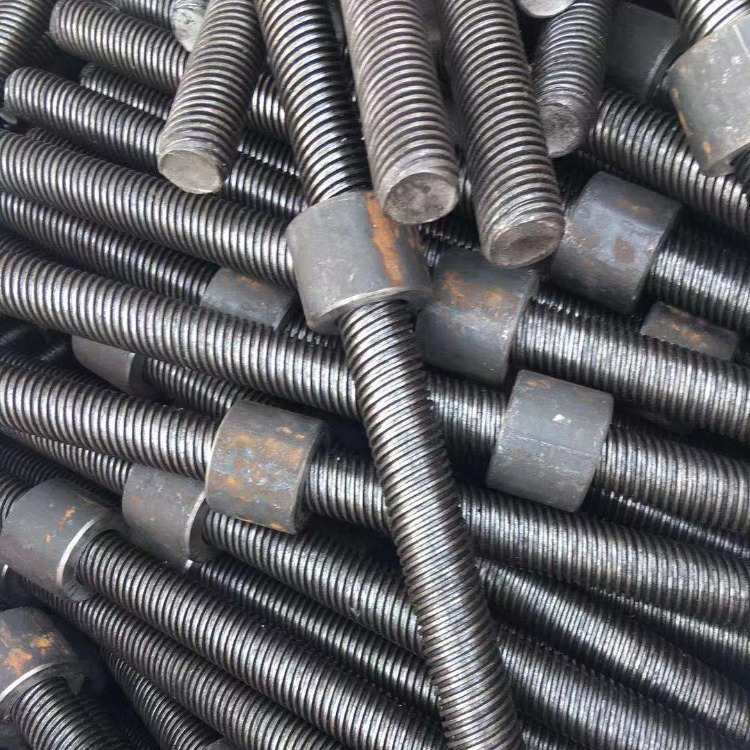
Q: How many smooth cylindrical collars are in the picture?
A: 13